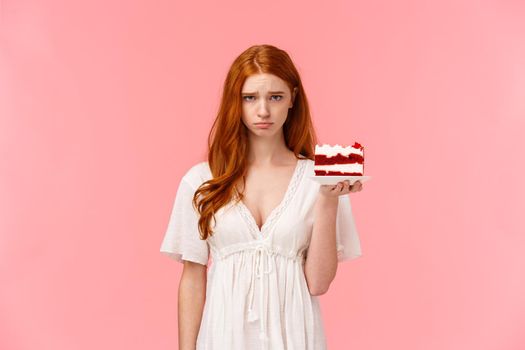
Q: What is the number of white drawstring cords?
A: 2